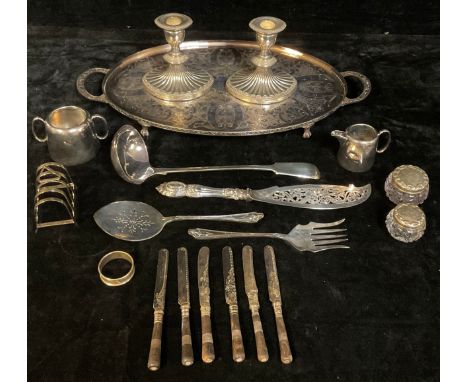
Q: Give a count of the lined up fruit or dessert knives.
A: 6